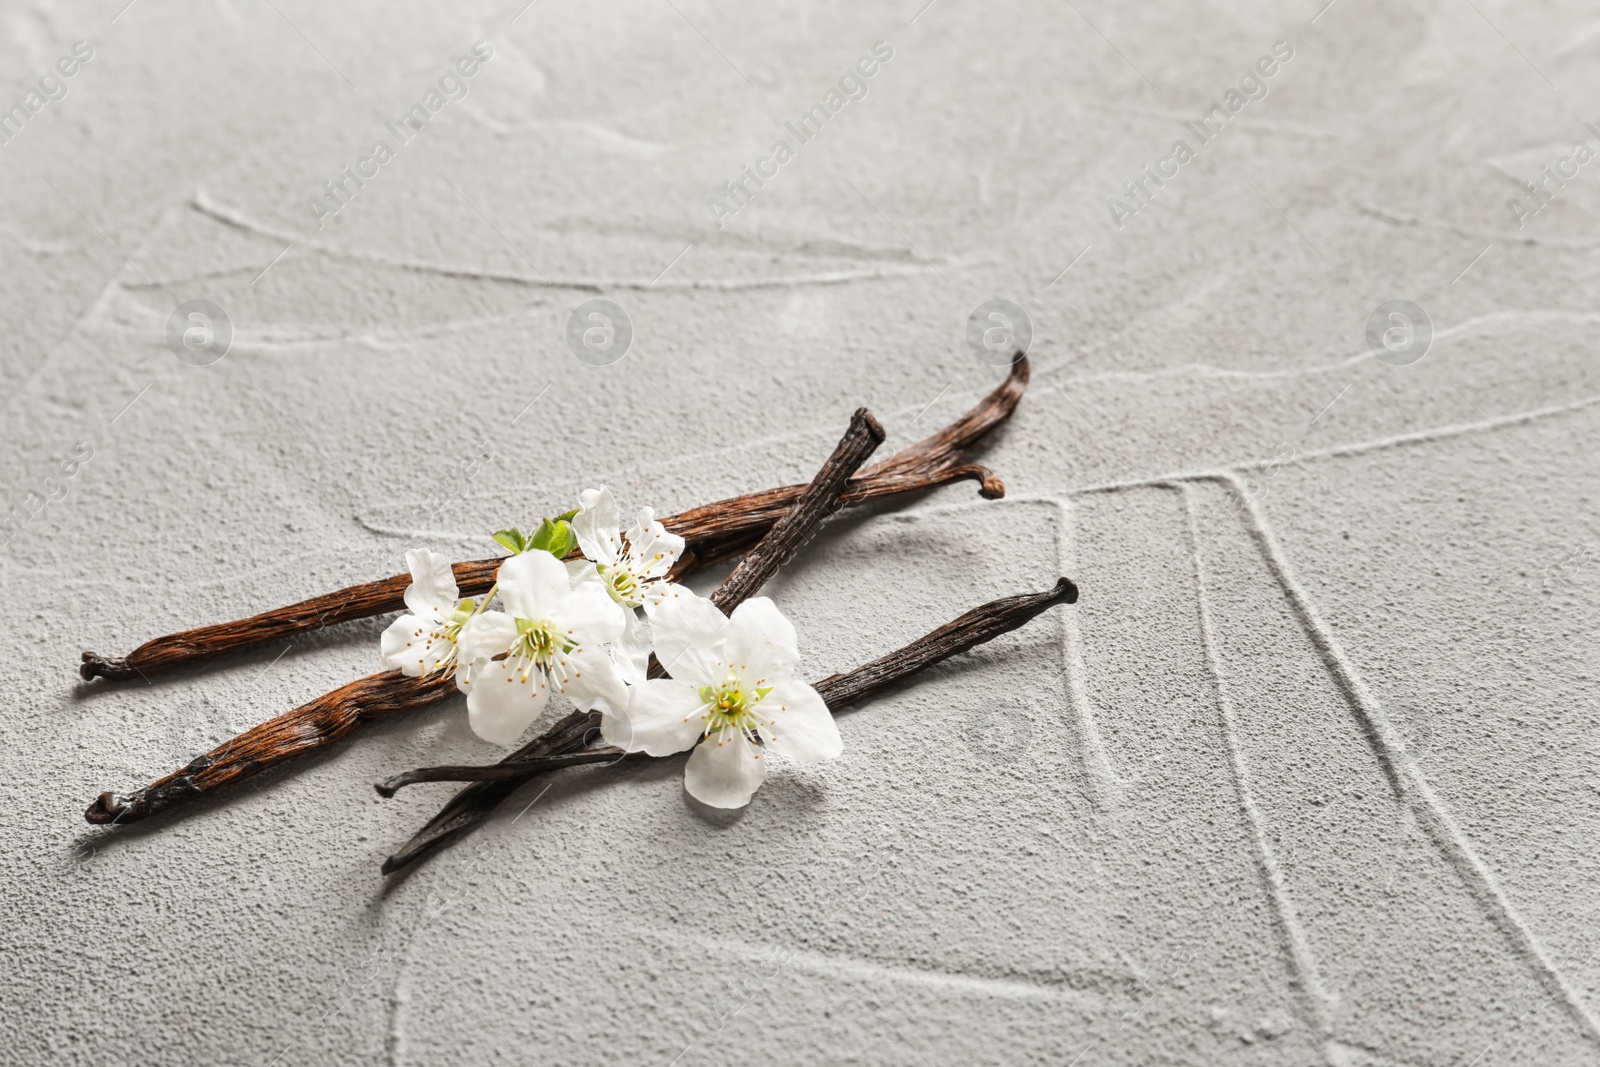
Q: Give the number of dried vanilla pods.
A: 4